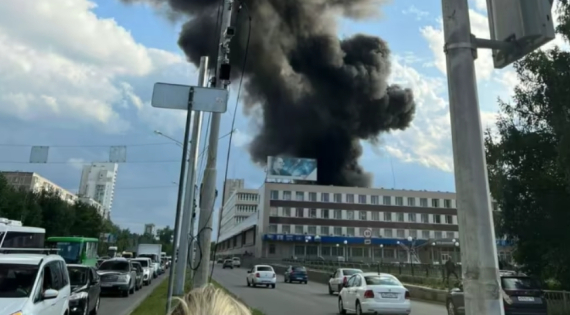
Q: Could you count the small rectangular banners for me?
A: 2